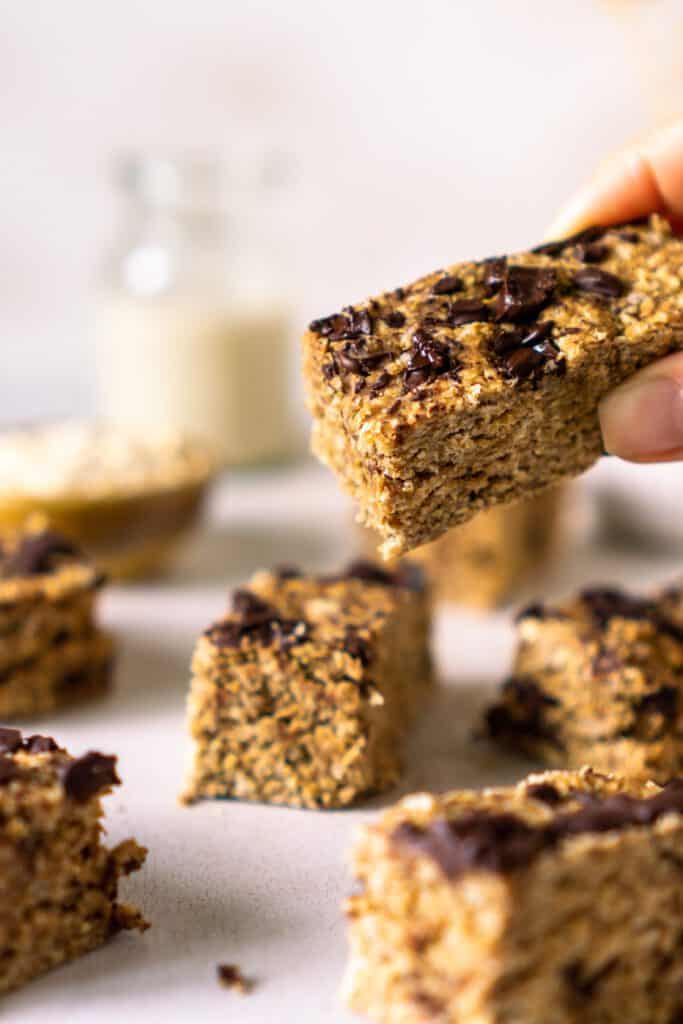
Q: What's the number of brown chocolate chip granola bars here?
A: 7